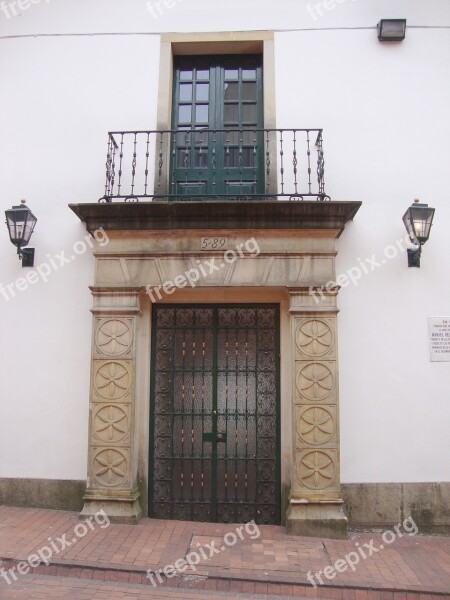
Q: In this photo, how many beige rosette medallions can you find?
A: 8